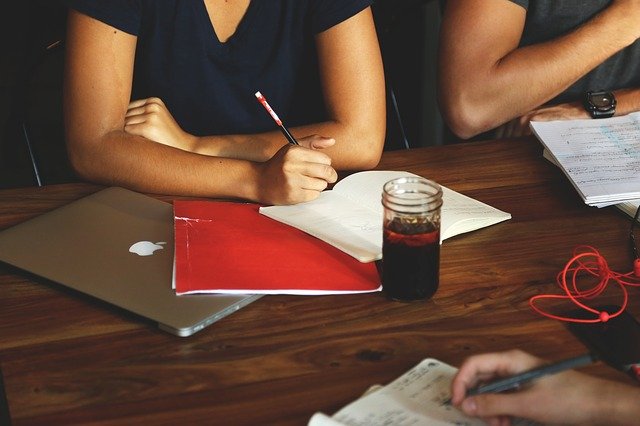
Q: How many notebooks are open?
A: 3